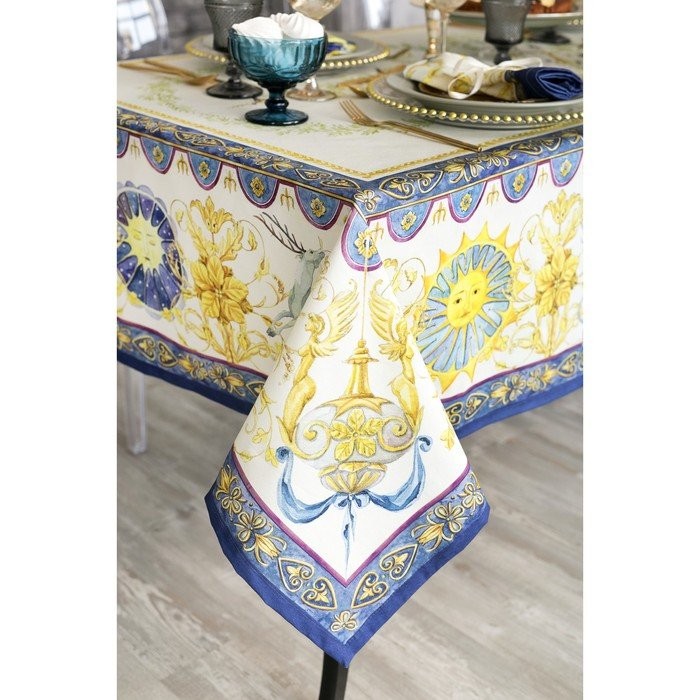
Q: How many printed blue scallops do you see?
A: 10